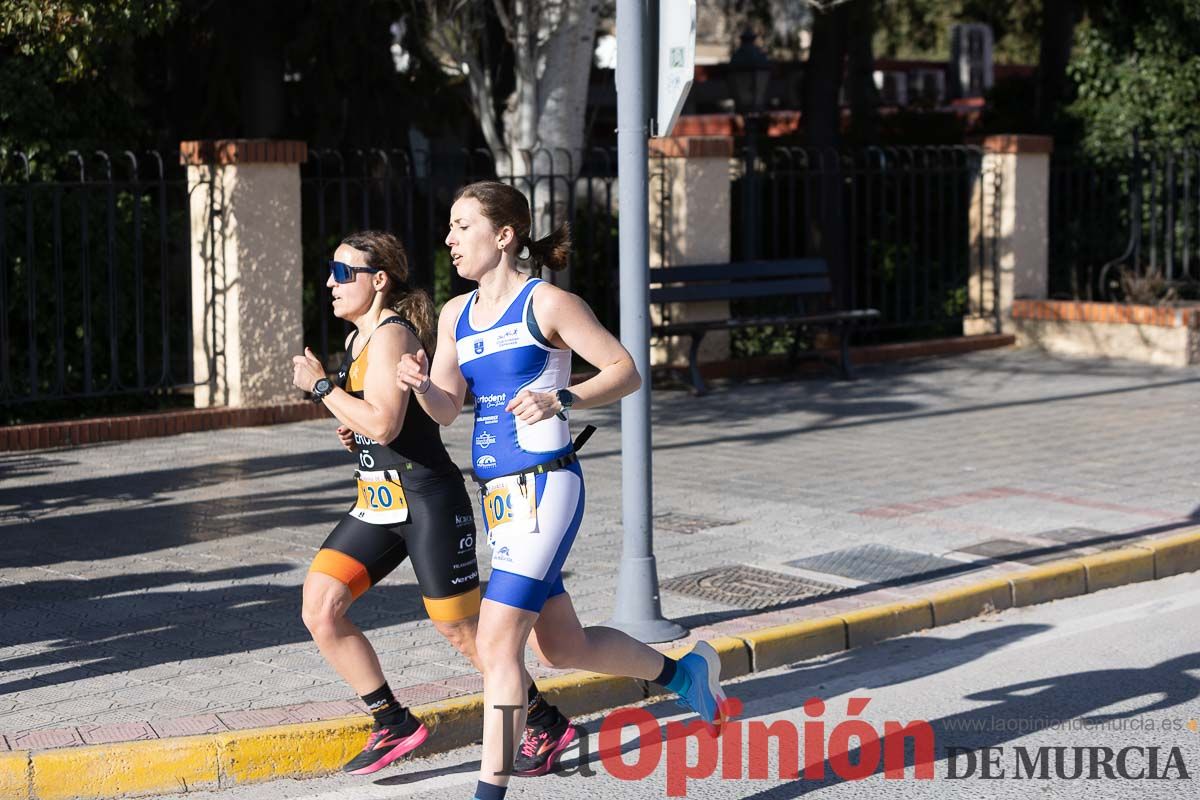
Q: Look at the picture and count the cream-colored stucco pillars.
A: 3